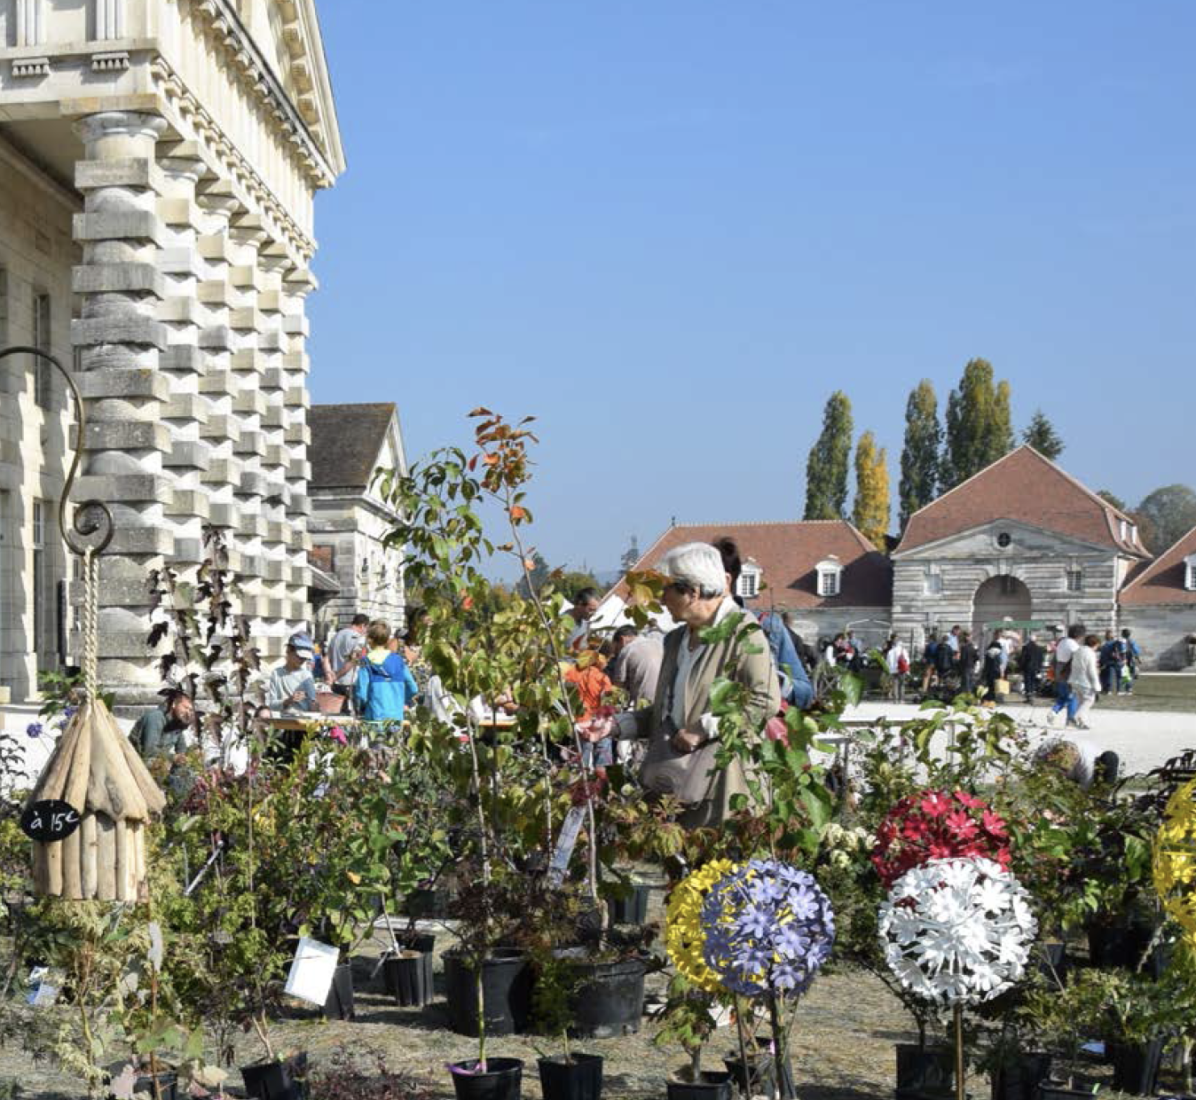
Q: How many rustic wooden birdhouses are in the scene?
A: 1